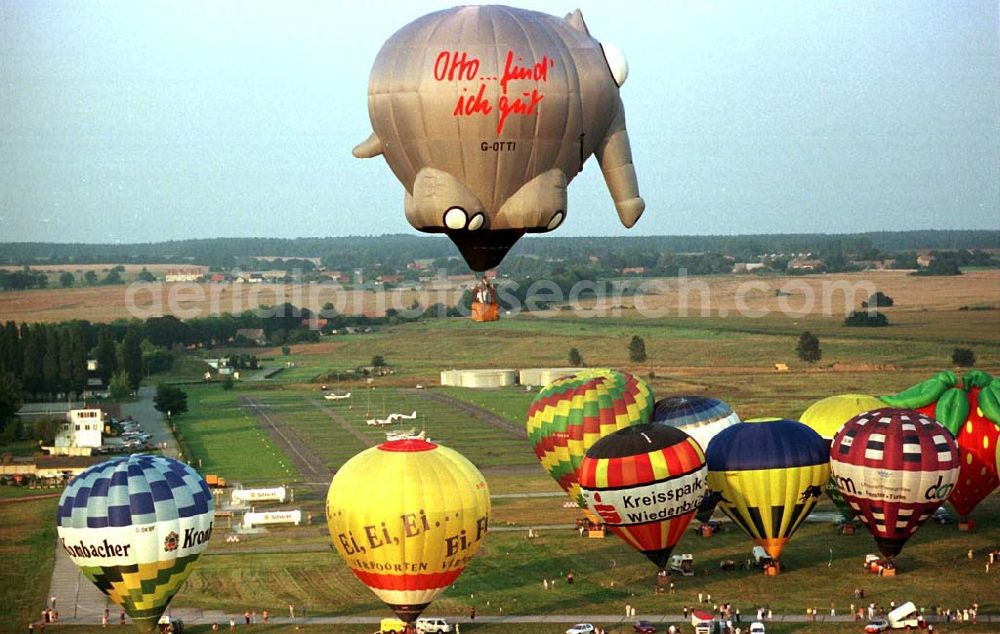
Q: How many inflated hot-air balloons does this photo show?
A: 10